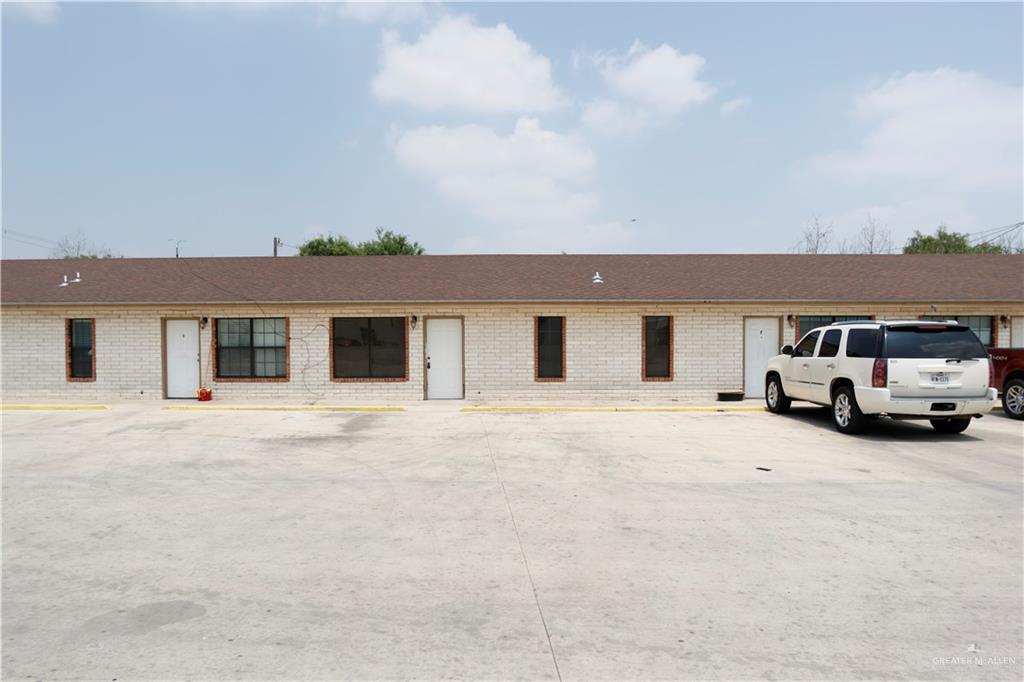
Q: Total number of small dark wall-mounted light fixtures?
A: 4